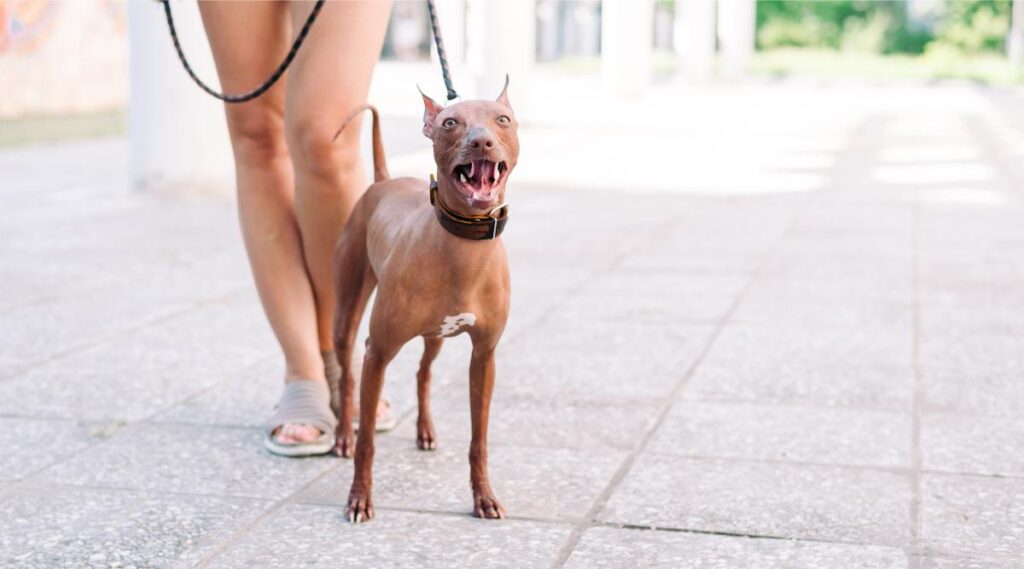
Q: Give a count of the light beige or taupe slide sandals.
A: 2